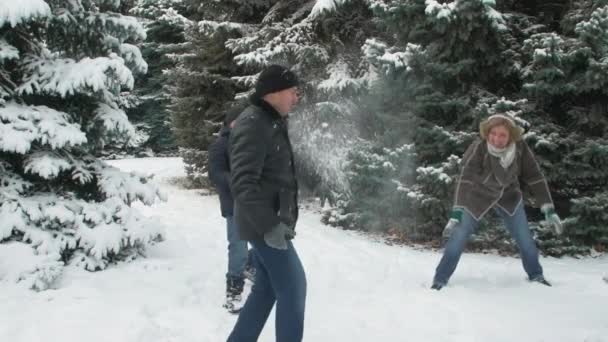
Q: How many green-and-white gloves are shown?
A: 2